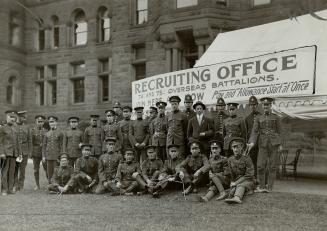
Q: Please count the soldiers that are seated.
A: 9